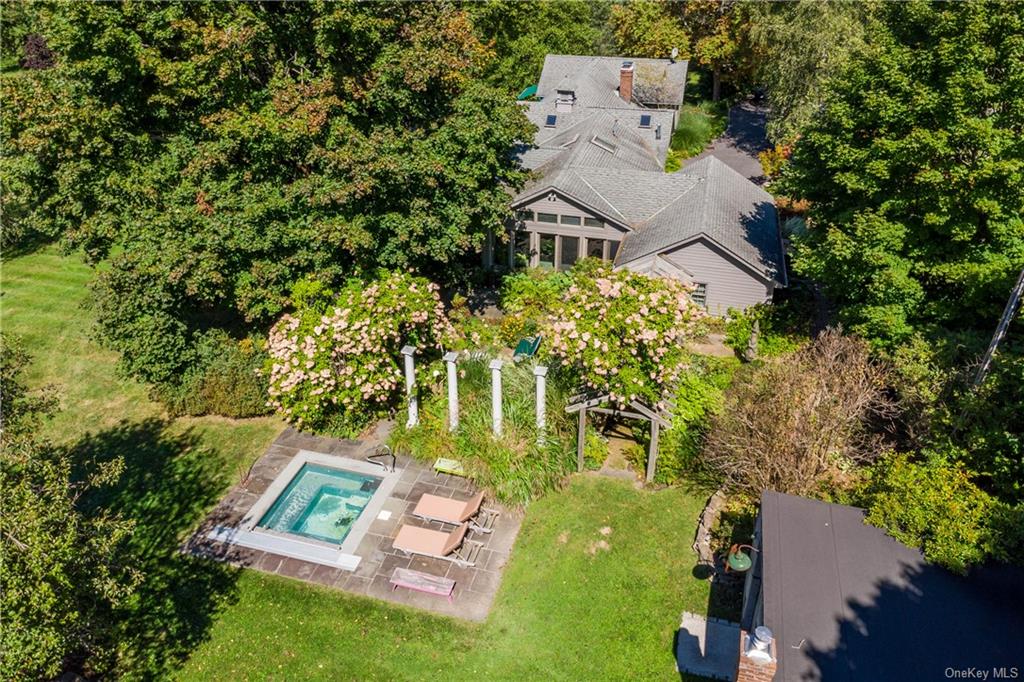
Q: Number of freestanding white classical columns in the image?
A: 4